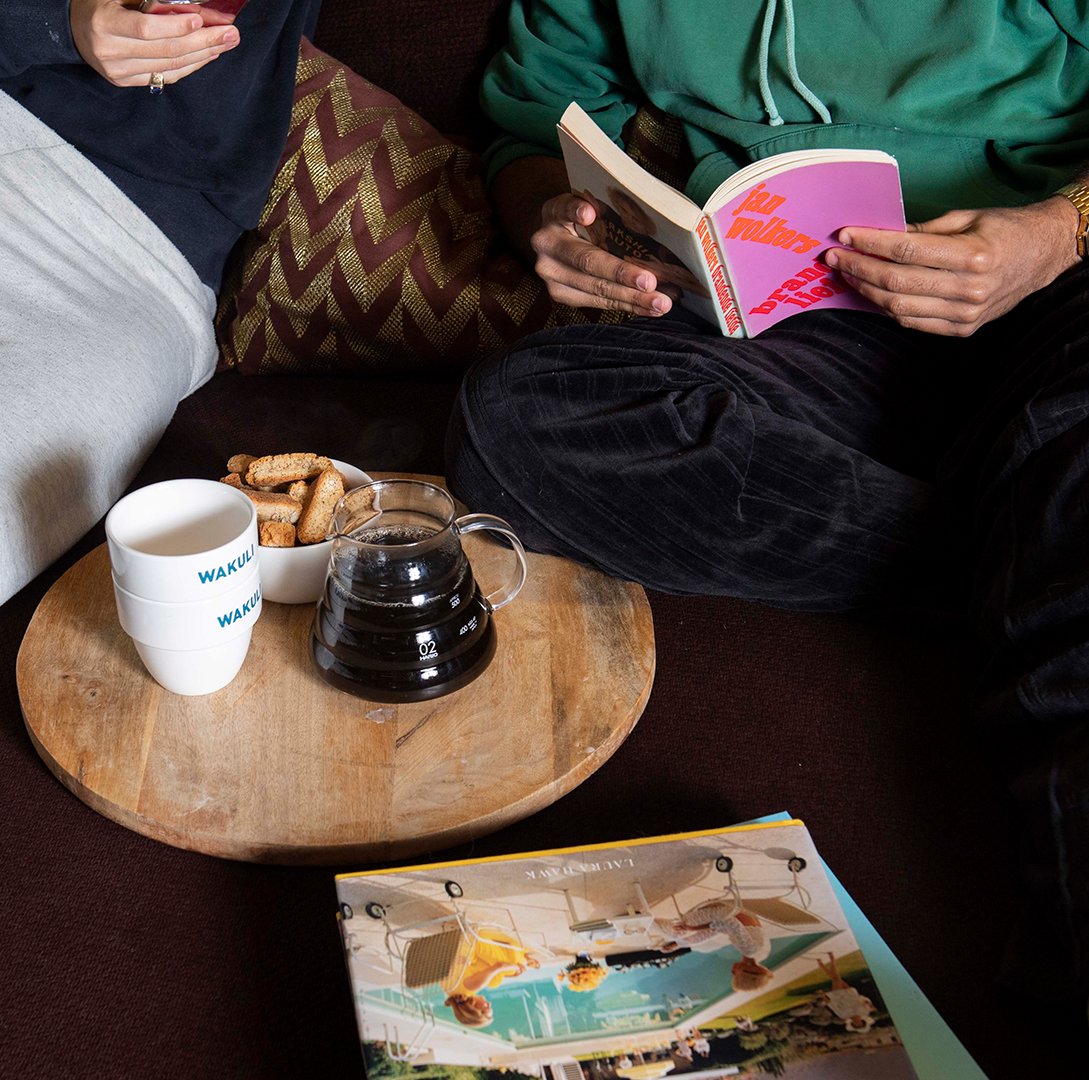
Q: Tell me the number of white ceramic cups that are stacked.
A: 2